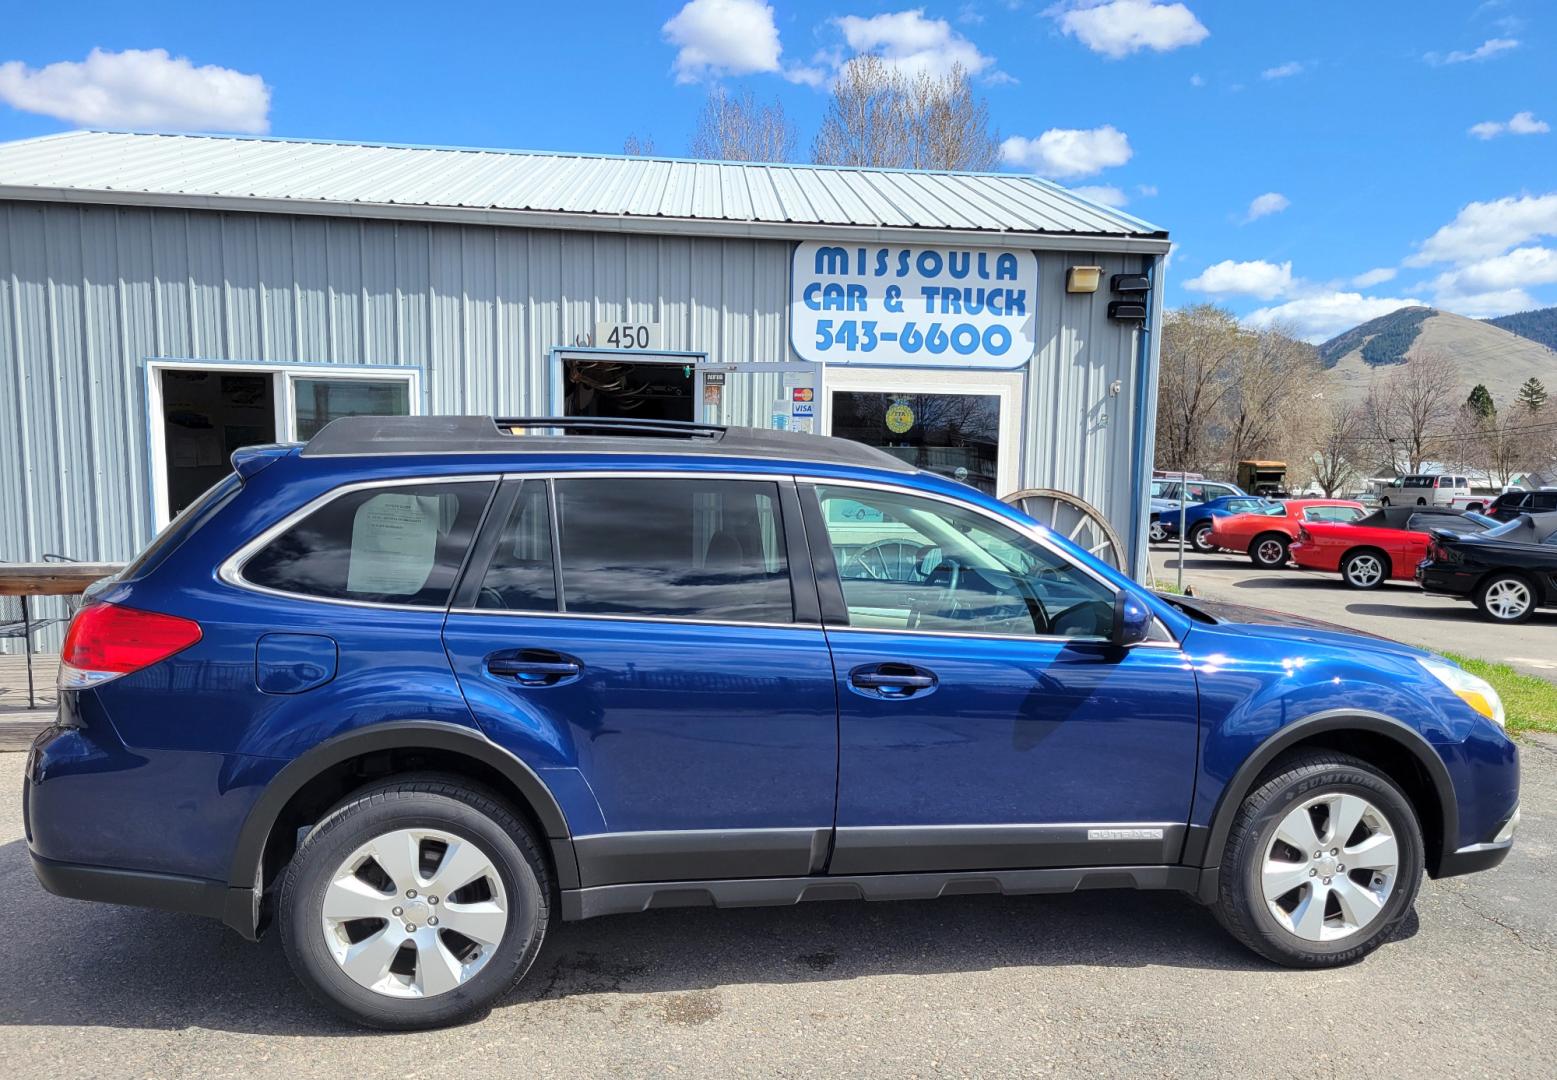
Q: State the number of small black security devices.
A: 2